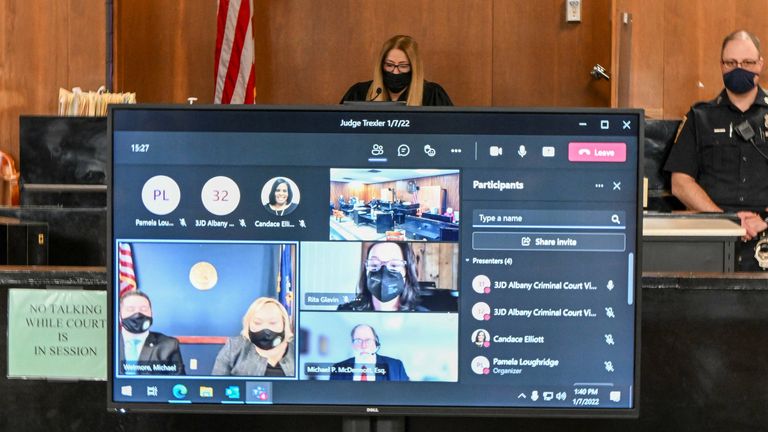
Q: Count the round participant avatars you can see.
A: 7